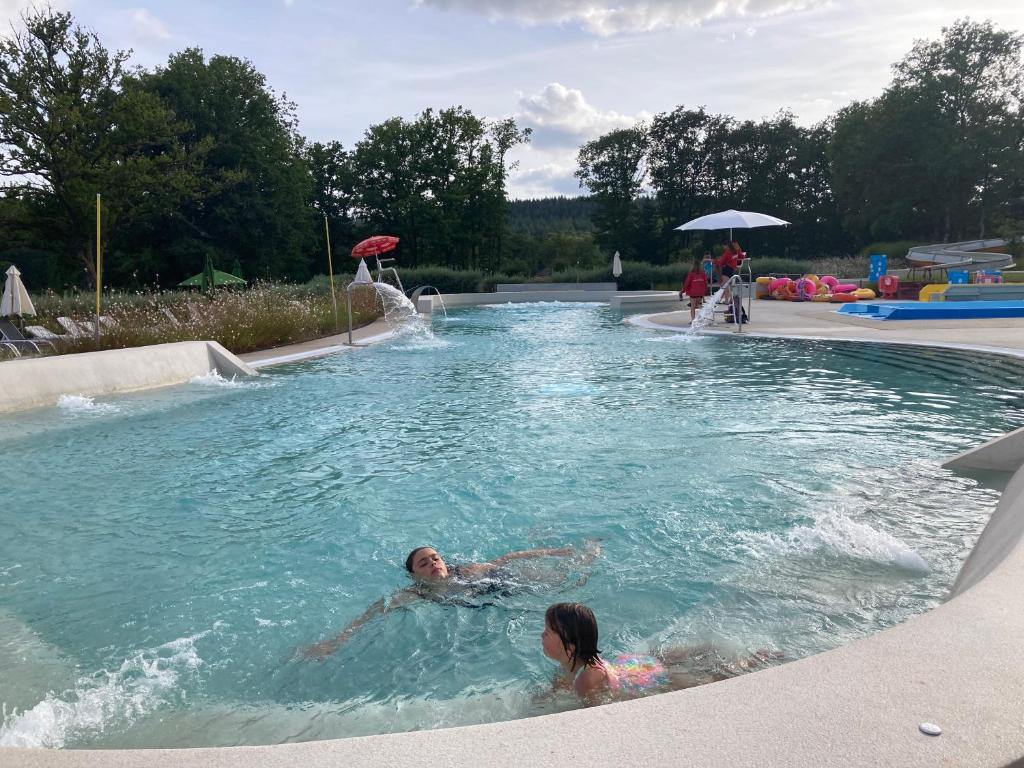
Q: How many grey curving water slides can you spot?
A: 1